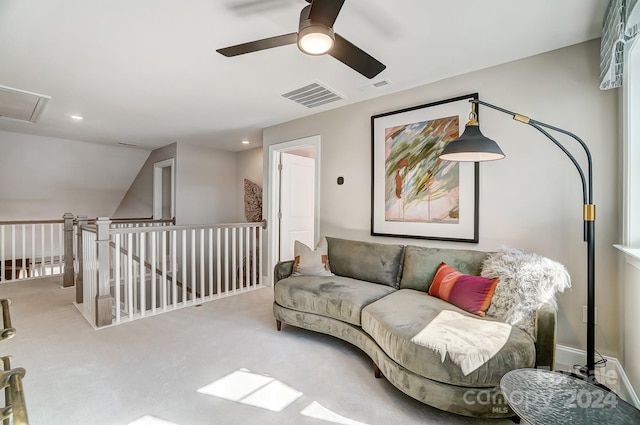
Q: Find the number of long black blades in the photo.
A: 3